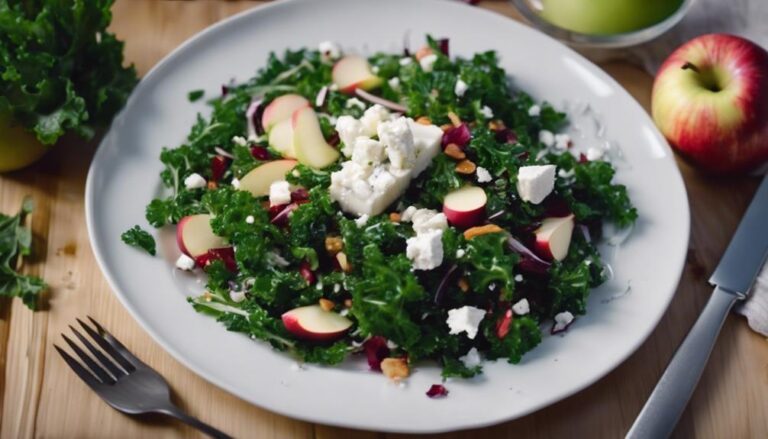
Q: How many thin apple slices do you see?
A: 9